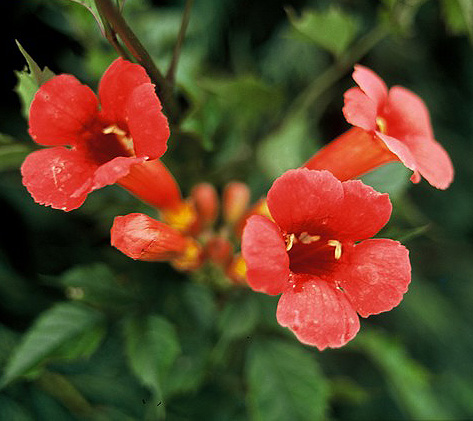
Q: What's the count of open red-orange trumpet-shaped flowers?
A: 3